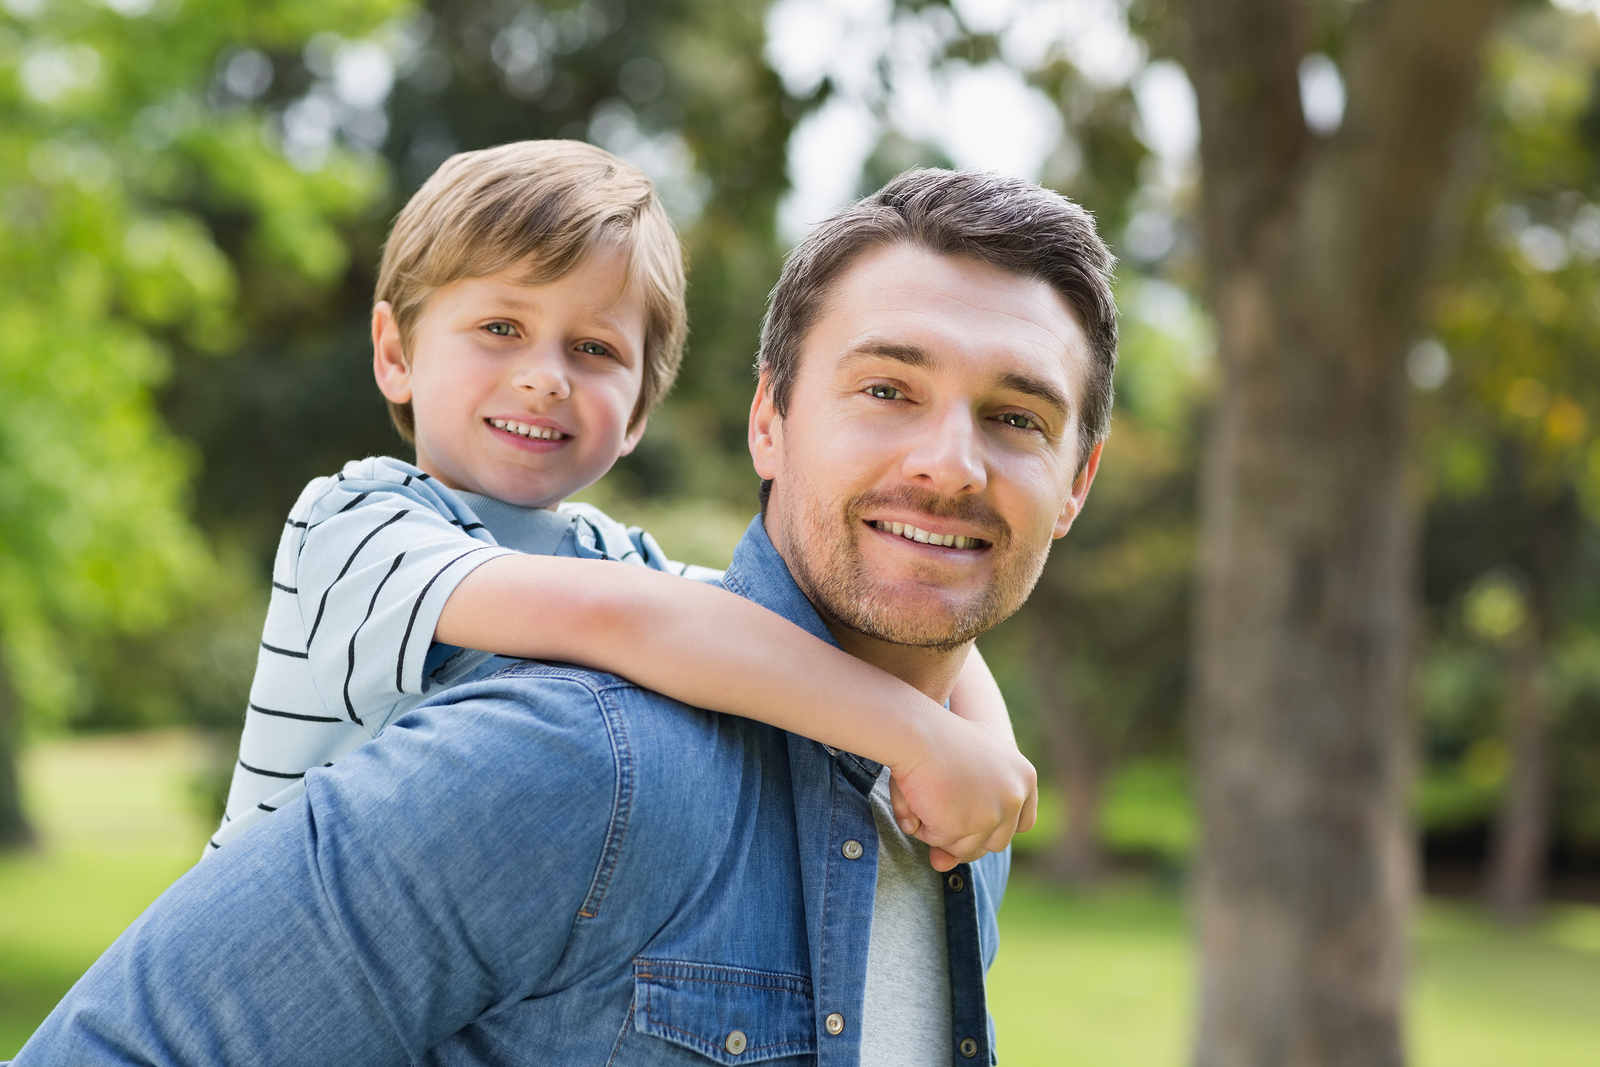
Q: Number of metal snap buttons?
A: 5